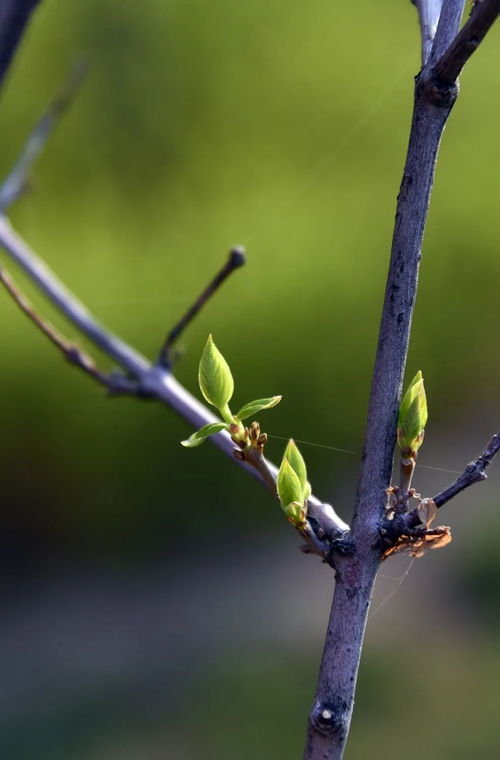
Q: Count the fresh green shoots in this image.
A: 3